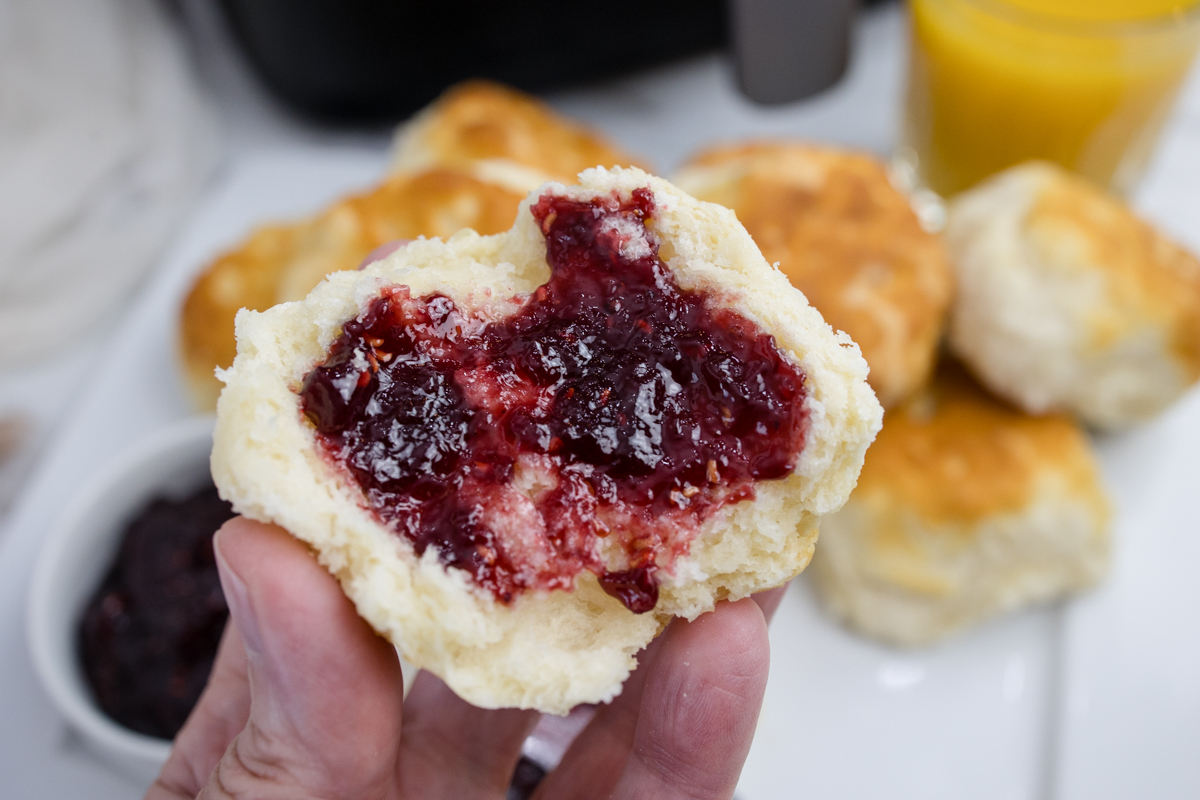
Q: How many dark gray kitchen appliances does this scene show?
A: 1